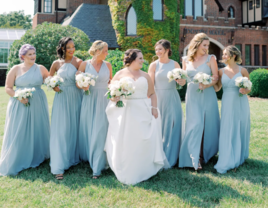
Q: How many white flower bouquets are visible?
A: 7